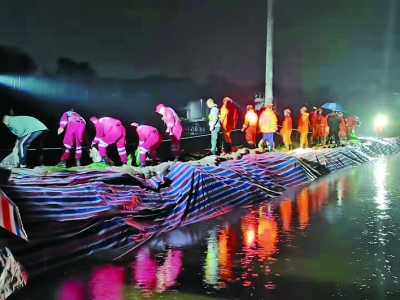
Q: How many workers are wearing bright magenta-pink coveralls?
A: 4